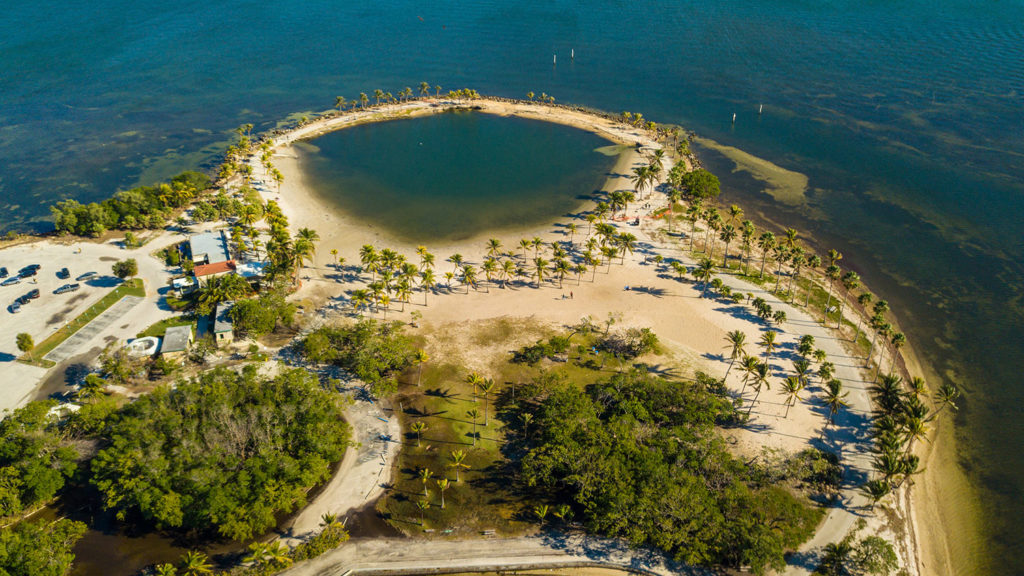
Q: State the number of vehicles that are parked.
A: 10